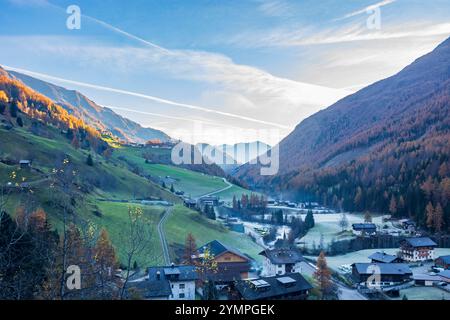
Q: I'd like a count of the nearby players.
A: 0